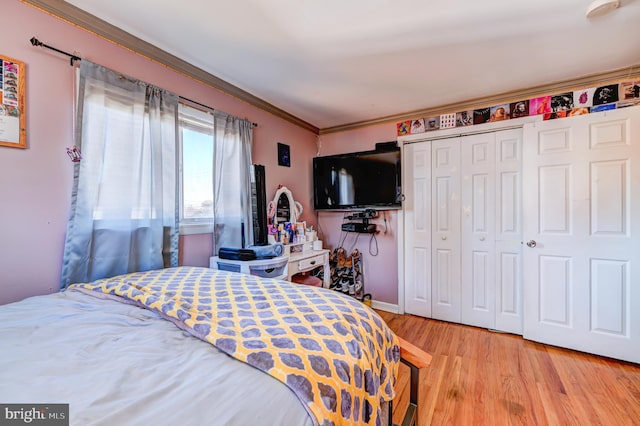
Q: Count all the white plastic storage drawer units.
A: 1